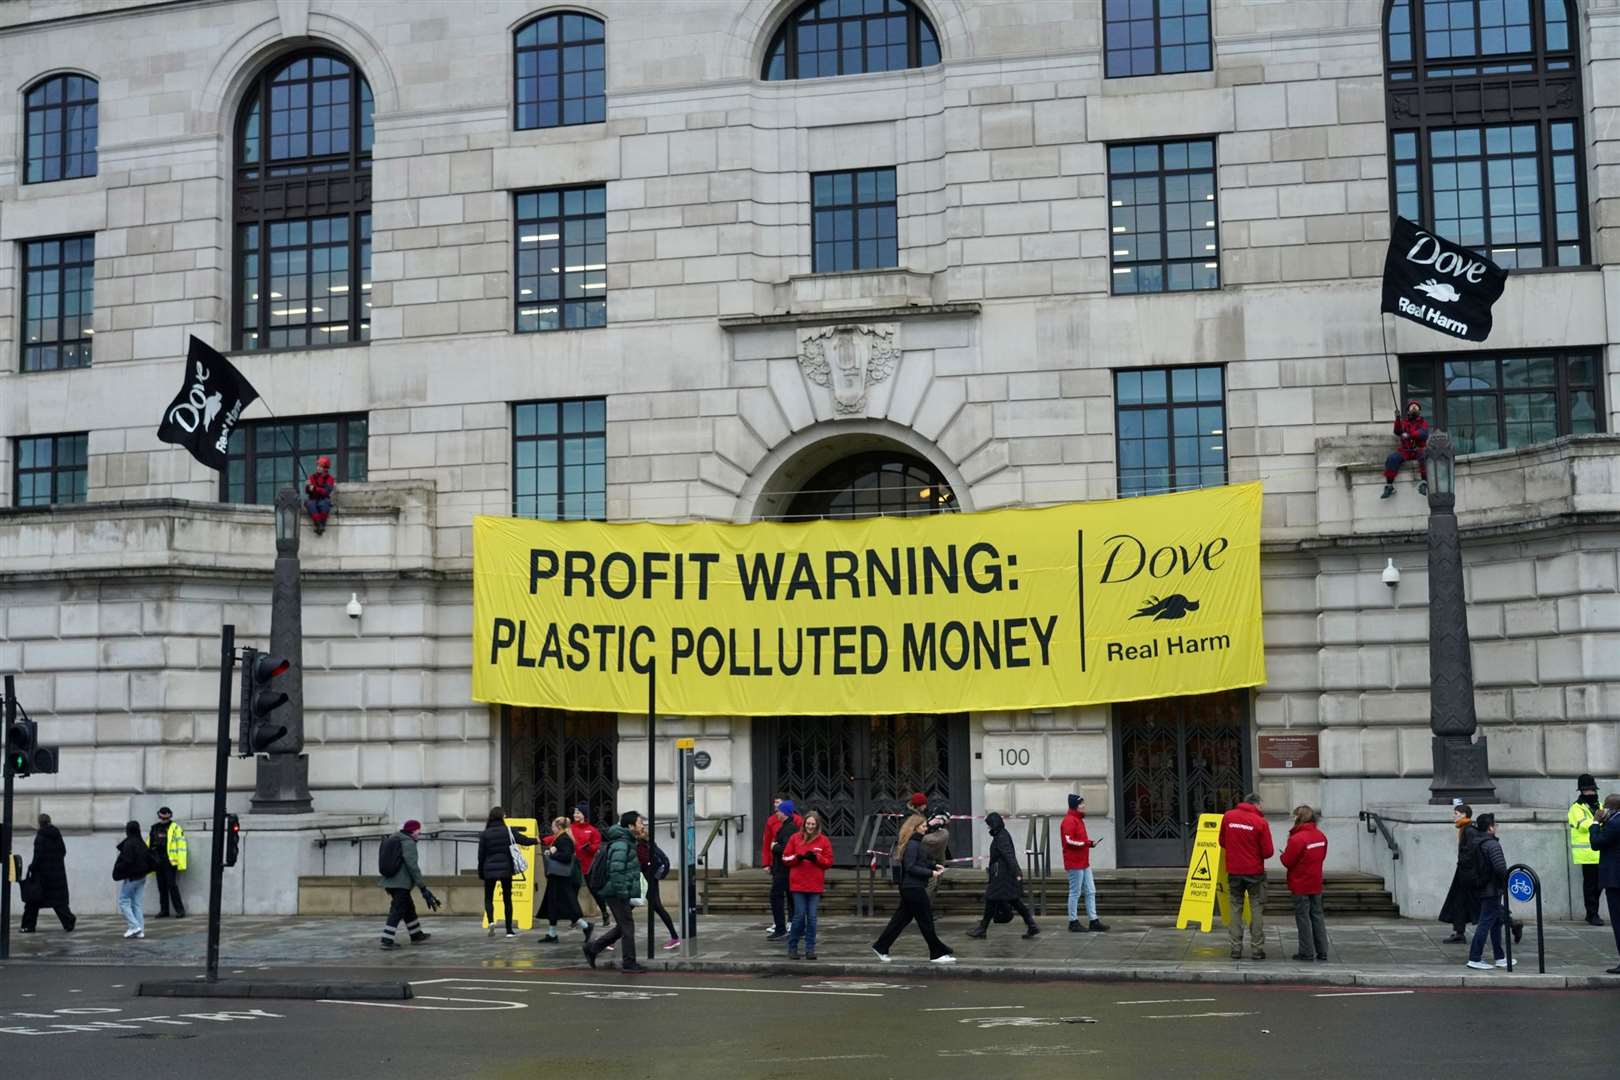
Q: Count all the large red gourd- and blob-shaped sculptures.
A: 0